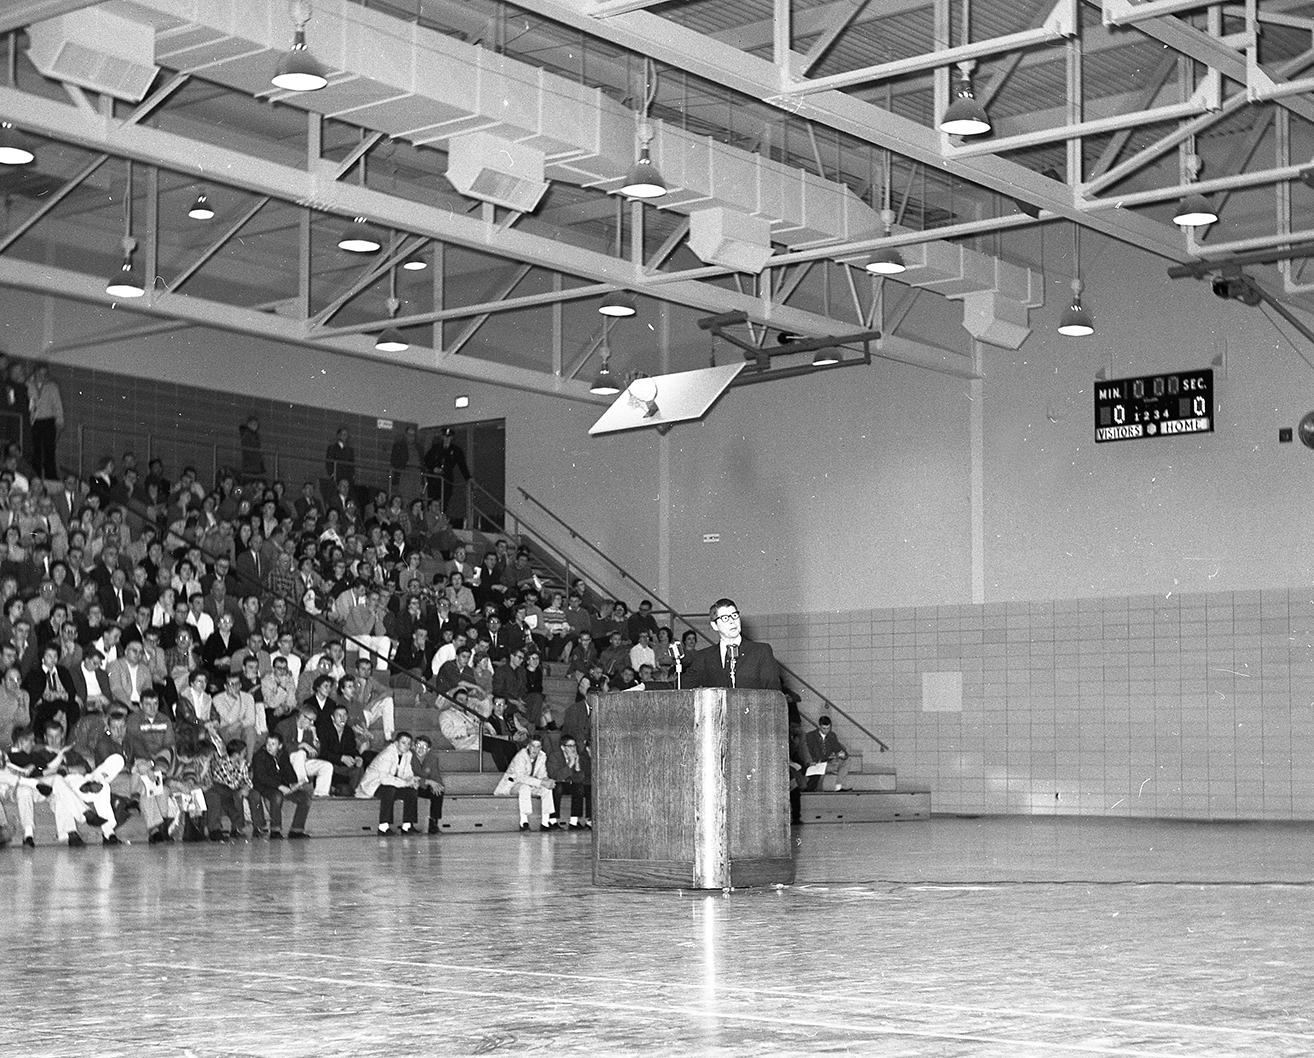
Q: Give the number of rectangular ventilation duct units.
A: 4